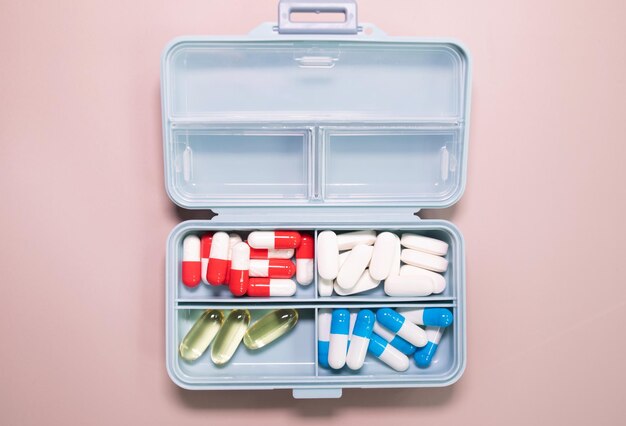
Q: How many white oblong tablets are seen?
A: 12